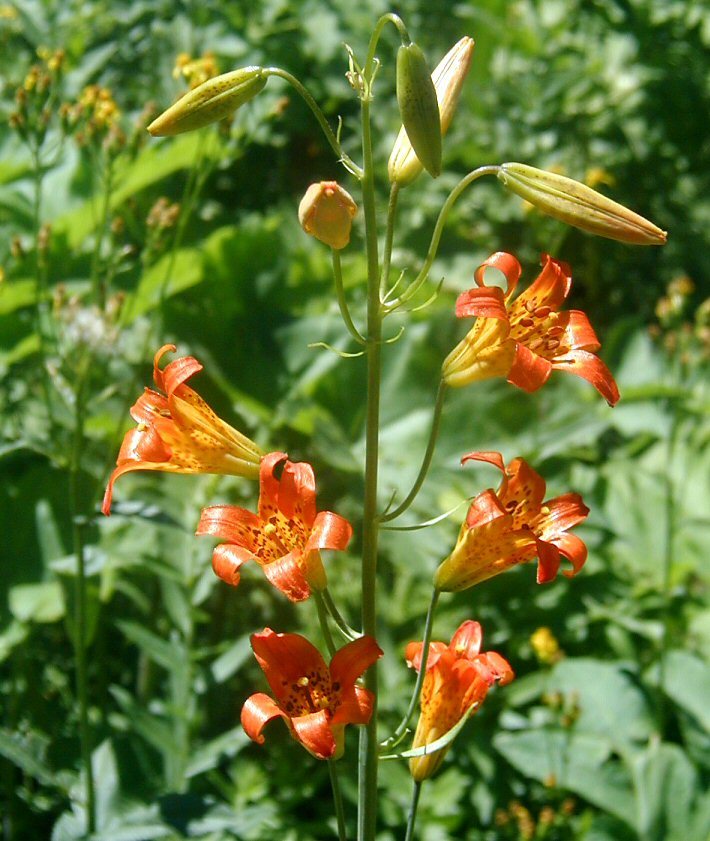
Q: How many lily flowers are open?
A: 6